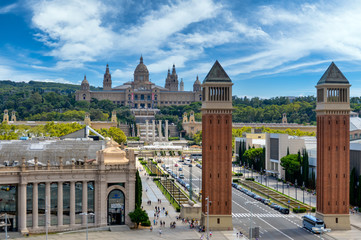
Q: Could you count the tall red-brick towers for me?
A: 2